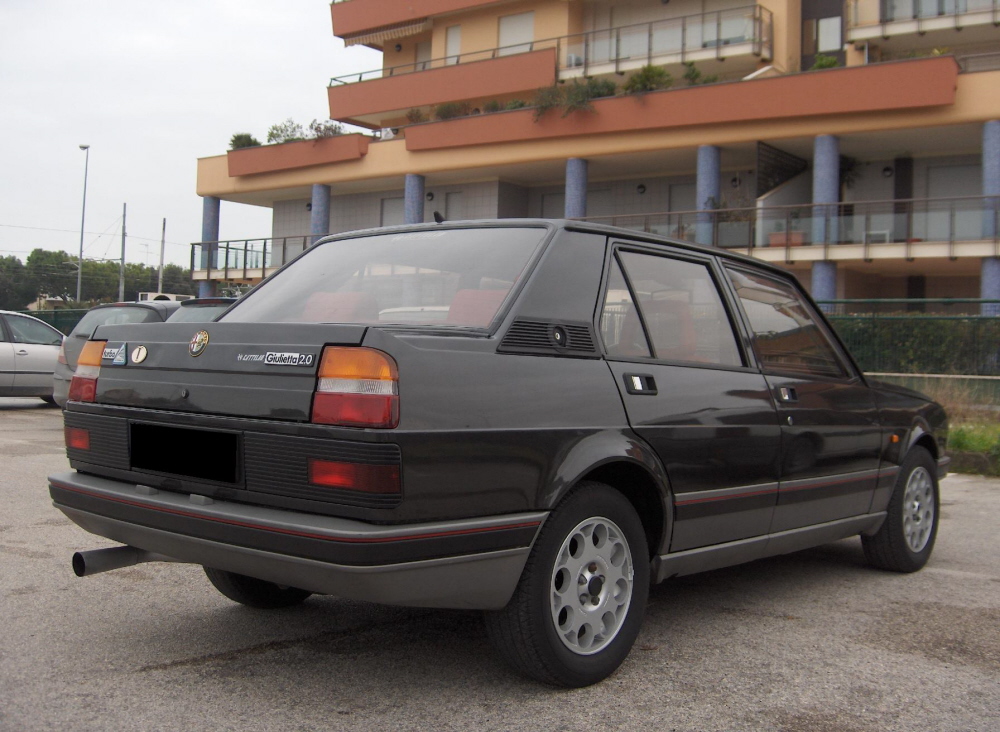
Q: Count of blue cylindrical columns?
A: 7